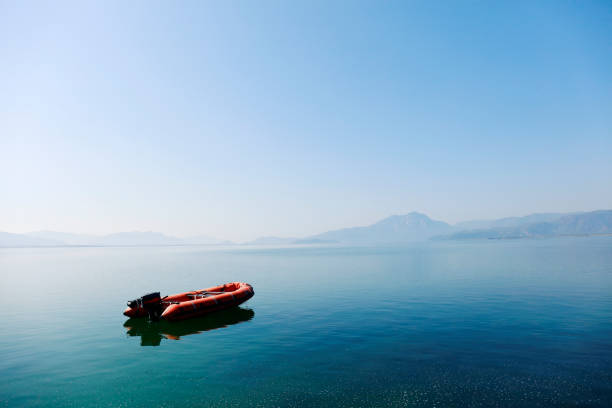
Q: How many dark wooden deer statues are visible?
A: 0